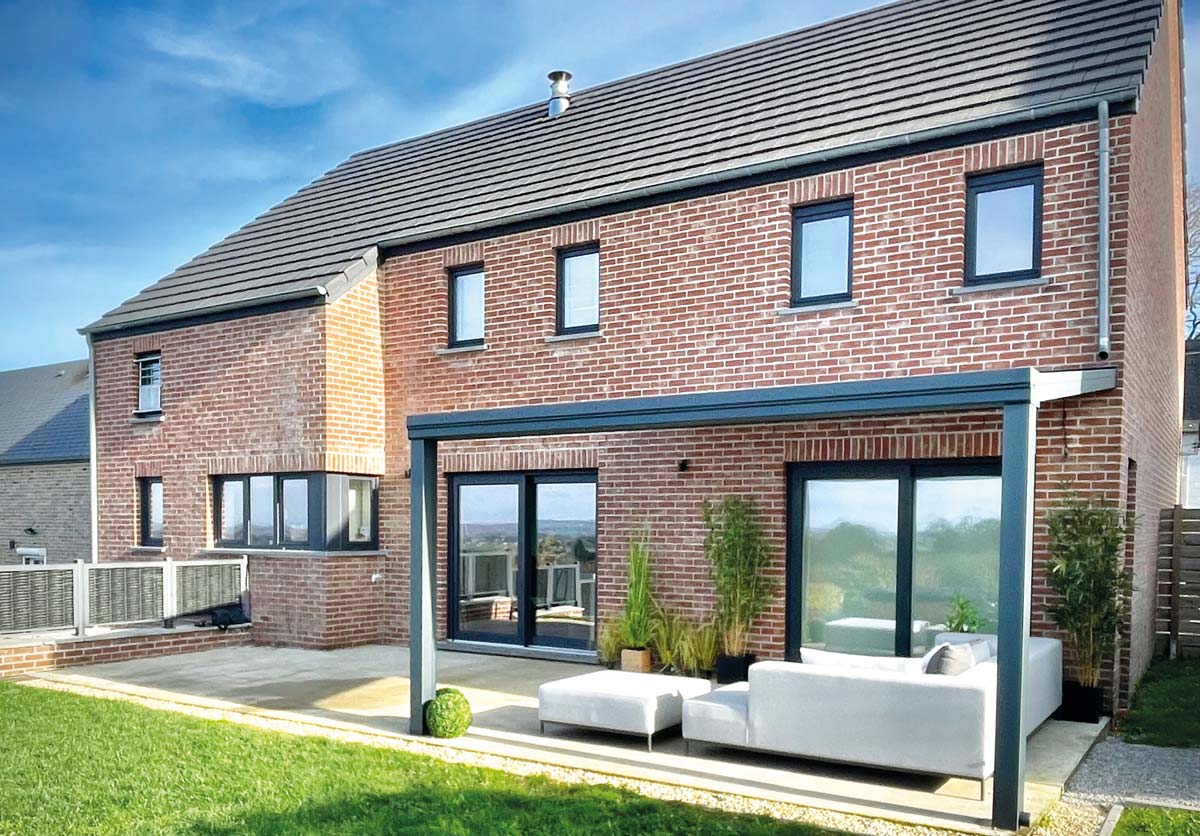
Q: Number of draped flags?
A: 0